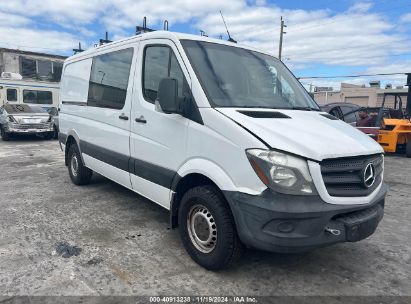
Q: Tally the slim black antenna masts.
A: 1